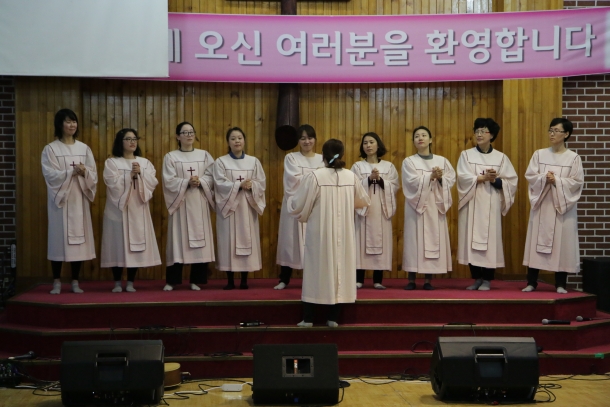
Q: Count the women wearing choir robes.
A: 10